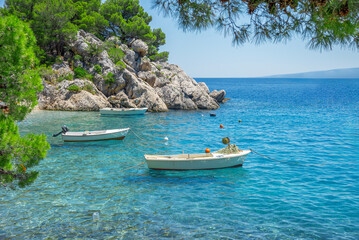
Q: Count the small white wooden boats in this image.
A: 3